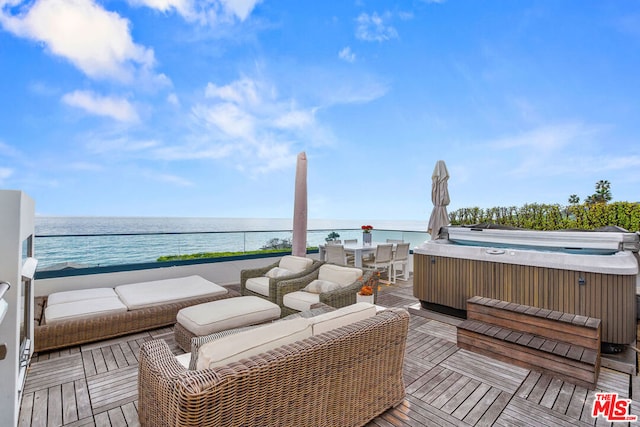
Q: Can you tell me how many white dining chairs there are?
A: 6